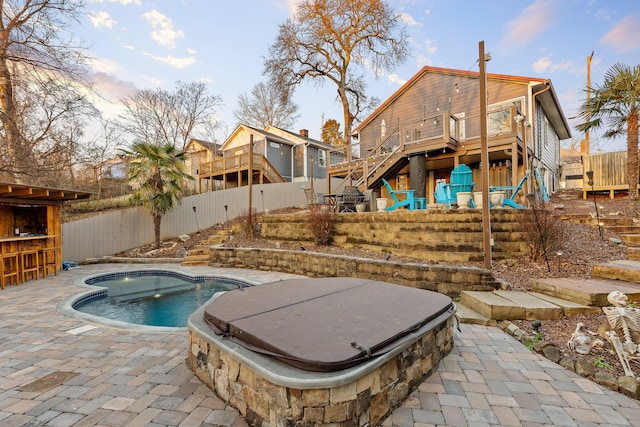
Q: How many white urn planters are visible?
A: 4